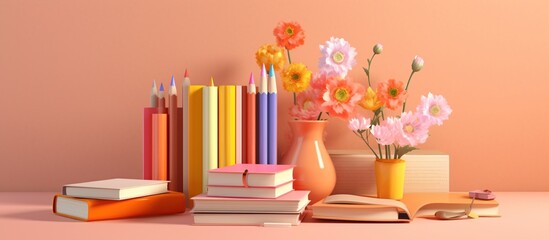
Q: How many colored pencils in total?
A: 8